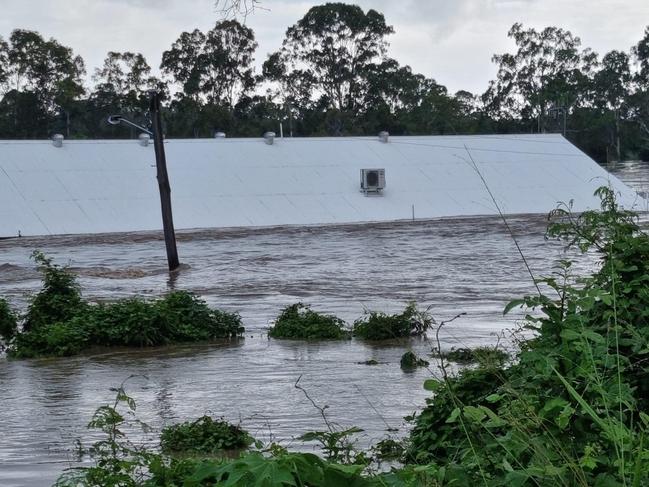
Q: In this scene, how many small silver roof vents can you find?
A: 5